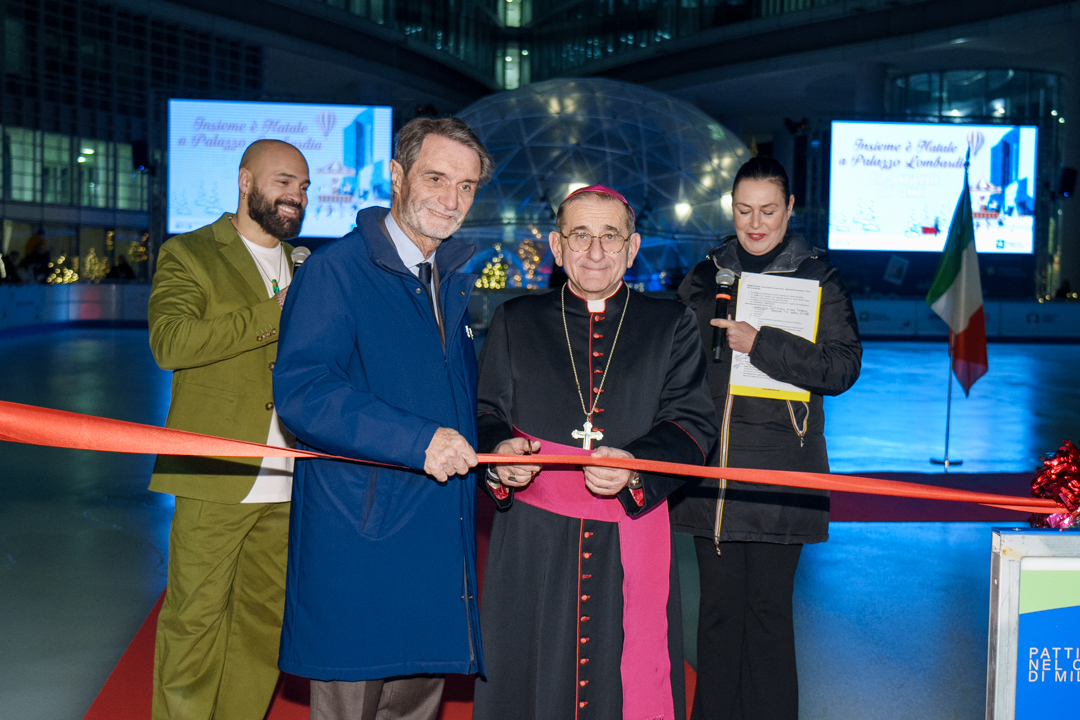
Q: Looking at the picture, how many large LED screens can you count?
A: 2